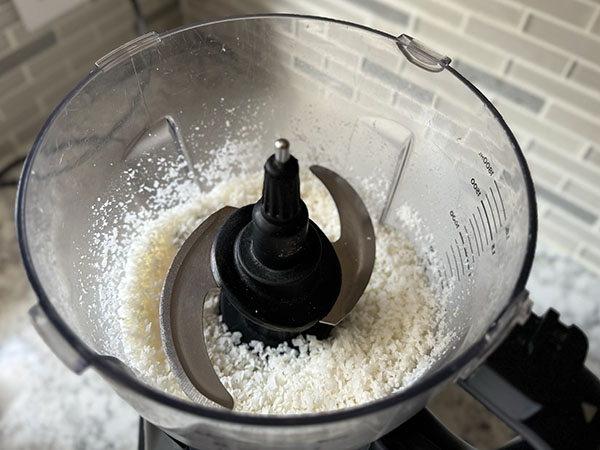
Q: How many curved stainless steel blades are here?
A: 2